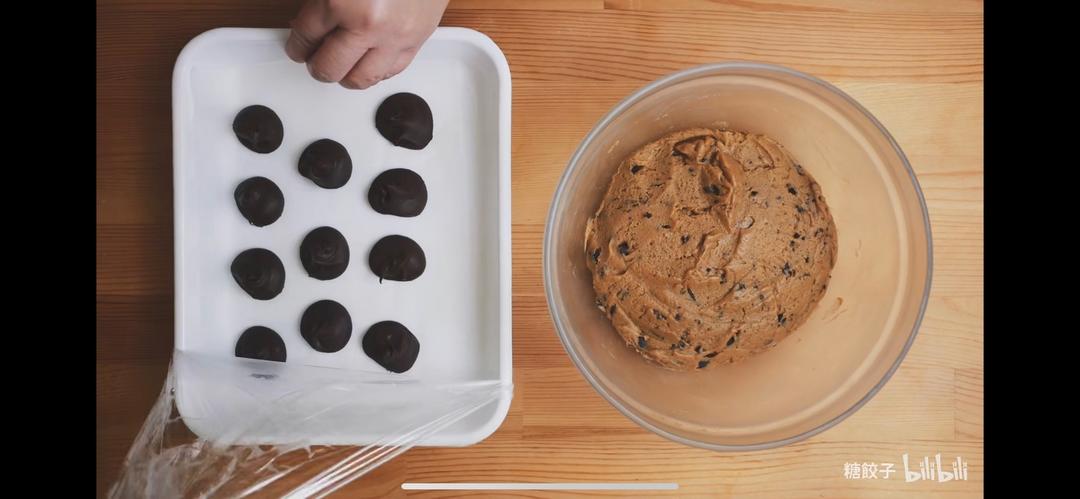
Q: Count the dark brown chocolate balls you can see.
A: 11